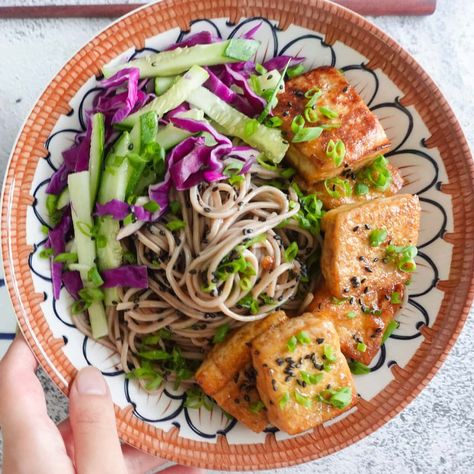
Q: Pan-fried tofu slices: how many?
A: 6